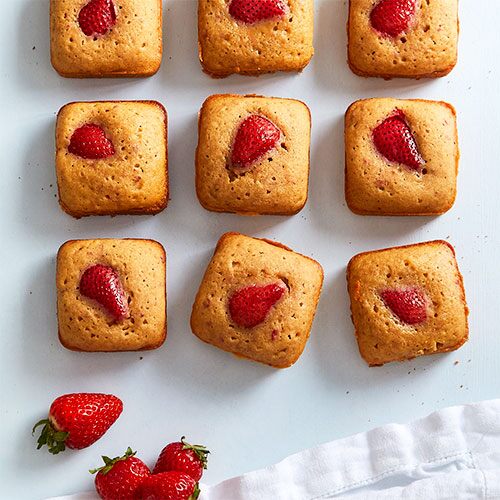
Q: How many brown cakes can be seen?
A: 9